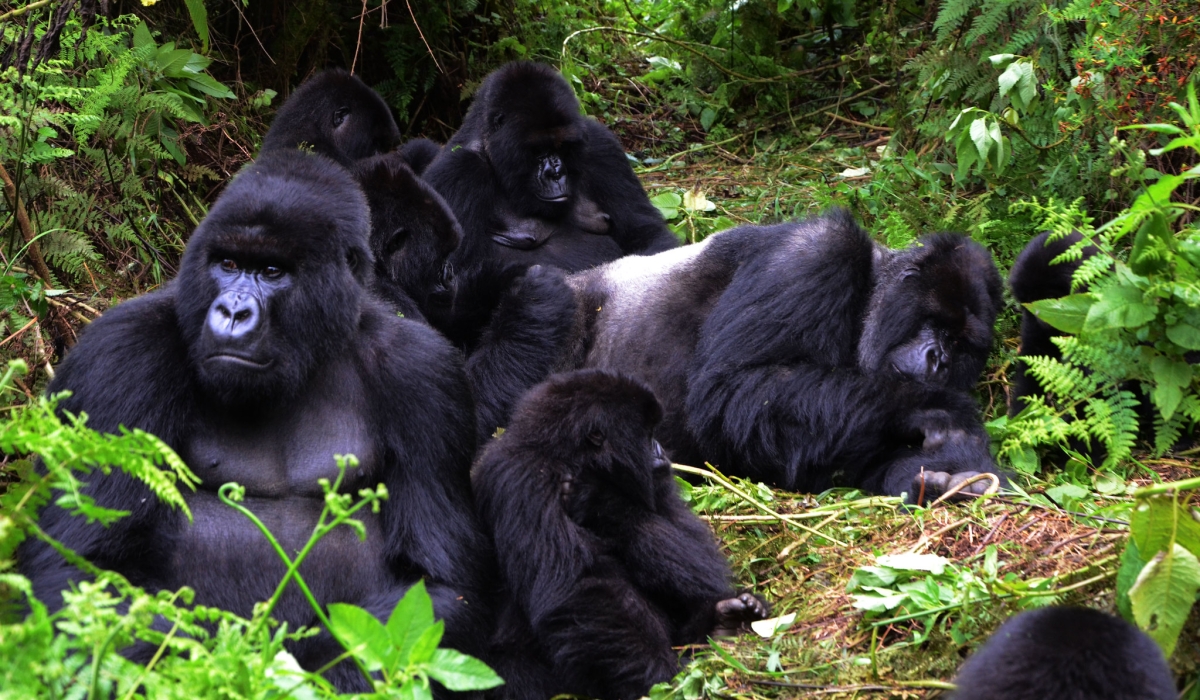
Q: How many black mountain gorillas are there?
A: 8